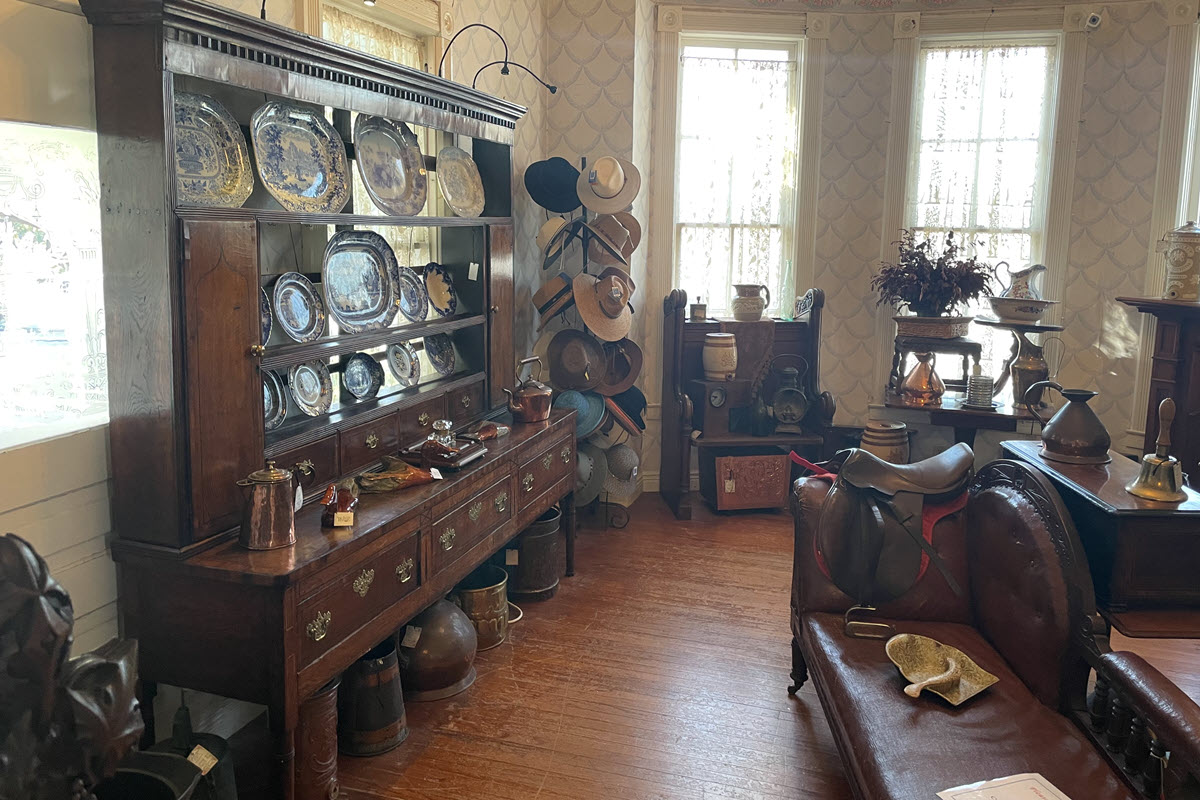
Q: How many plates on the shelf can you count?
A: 14